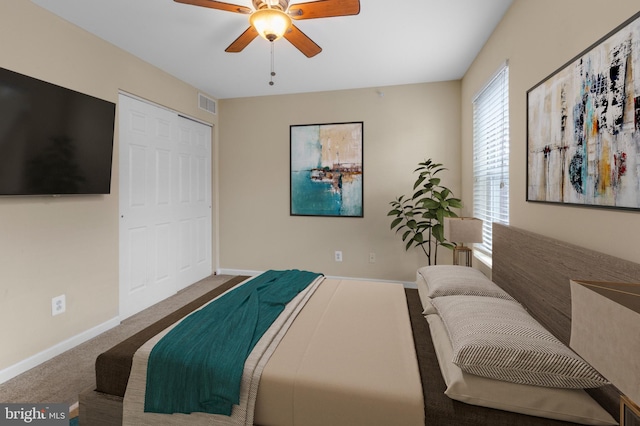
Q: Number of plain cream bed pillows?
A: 2